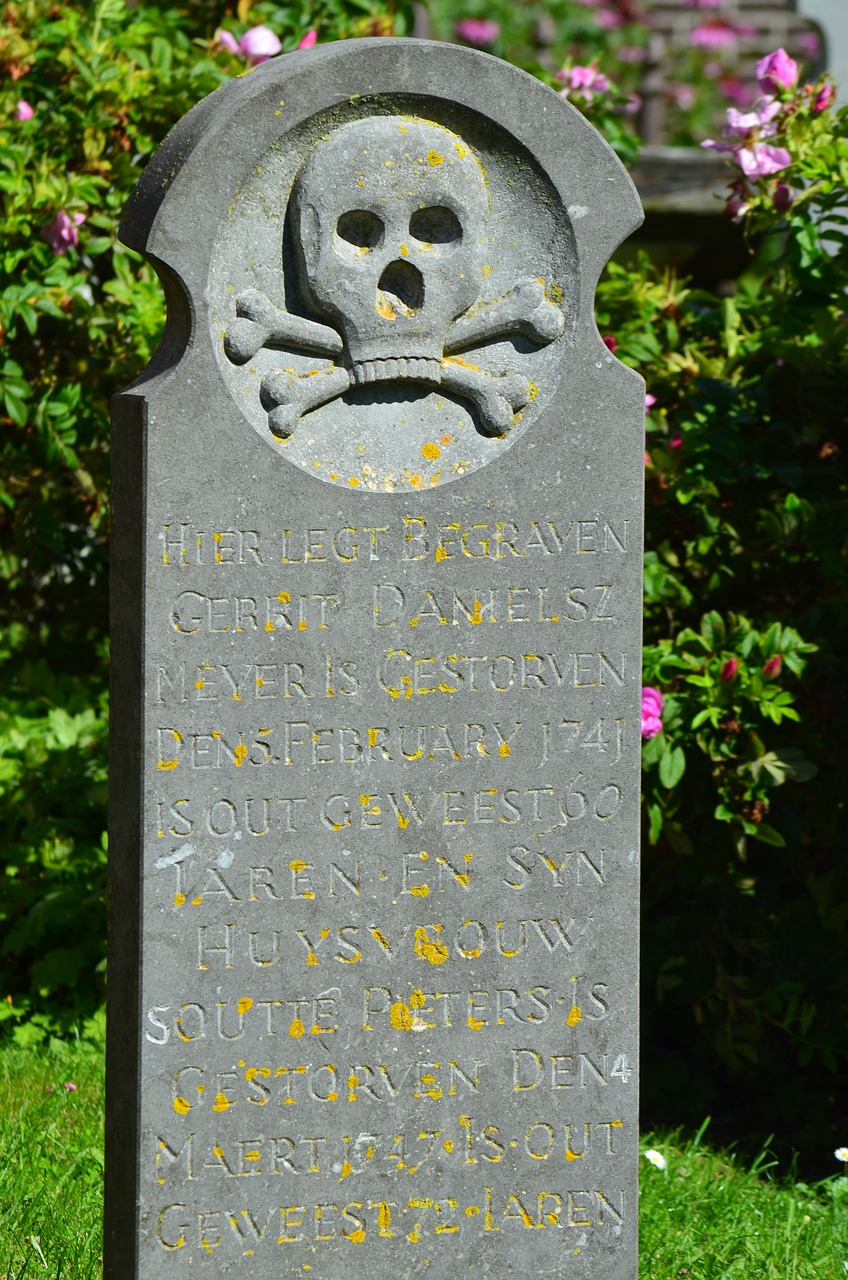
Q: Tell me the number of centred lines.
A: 11